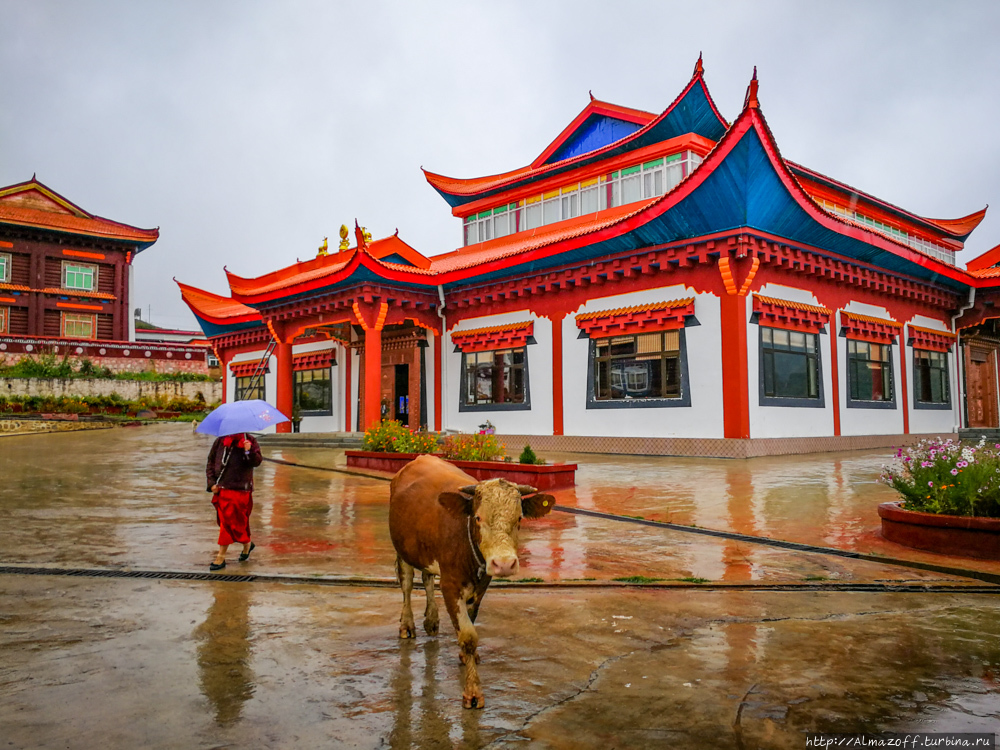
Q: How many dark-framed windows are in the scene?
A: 7